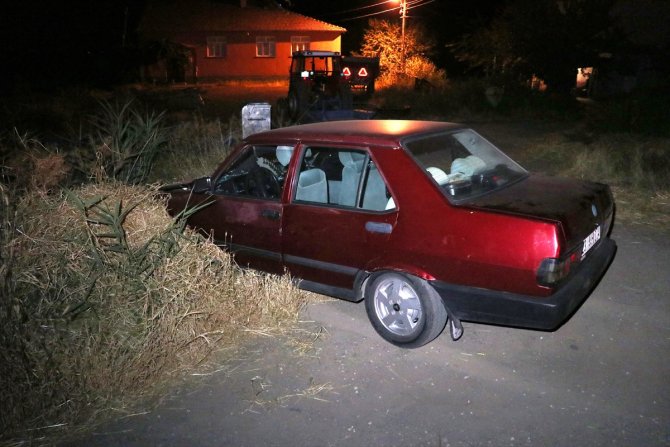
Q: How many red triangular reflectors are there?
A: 2